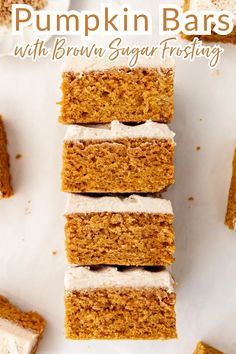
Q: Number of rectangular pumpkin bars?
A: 4